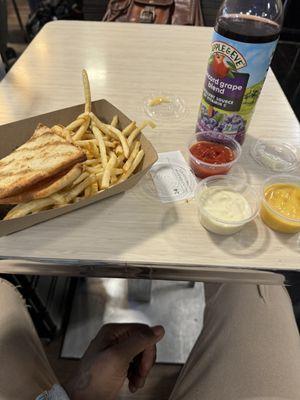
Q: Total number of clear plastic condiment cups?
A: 3